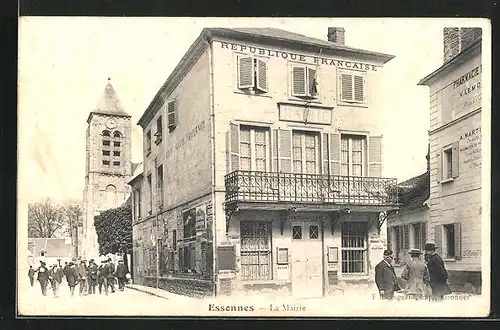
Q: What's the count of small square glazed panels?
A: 2